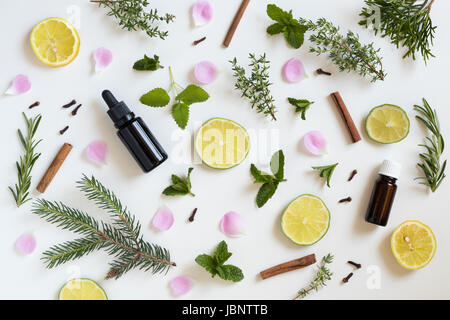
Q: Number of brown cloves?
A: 11